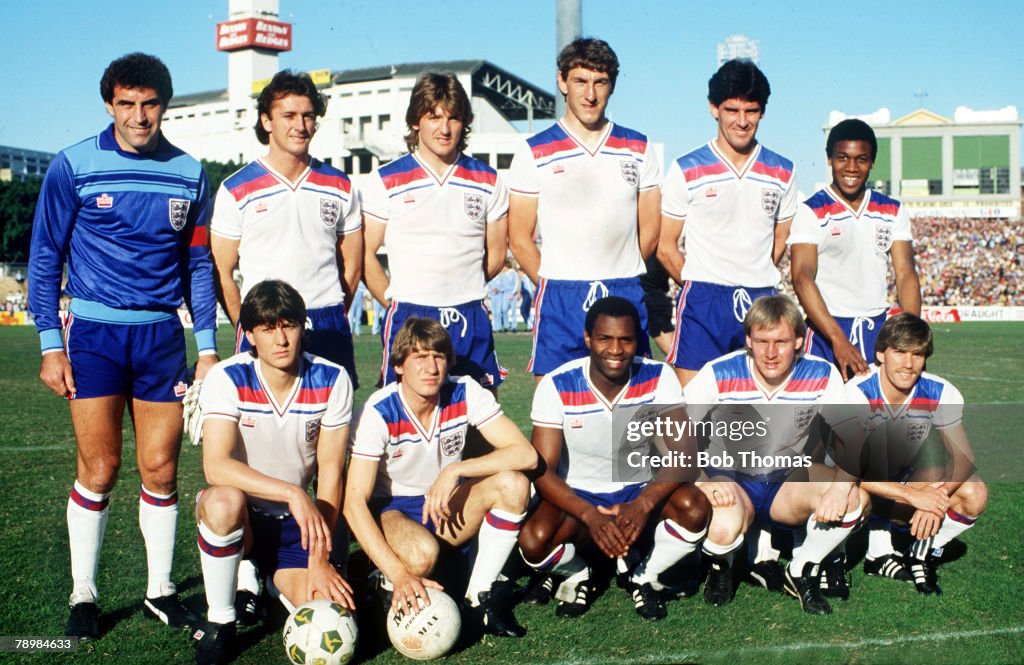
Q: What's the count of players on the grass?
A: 11